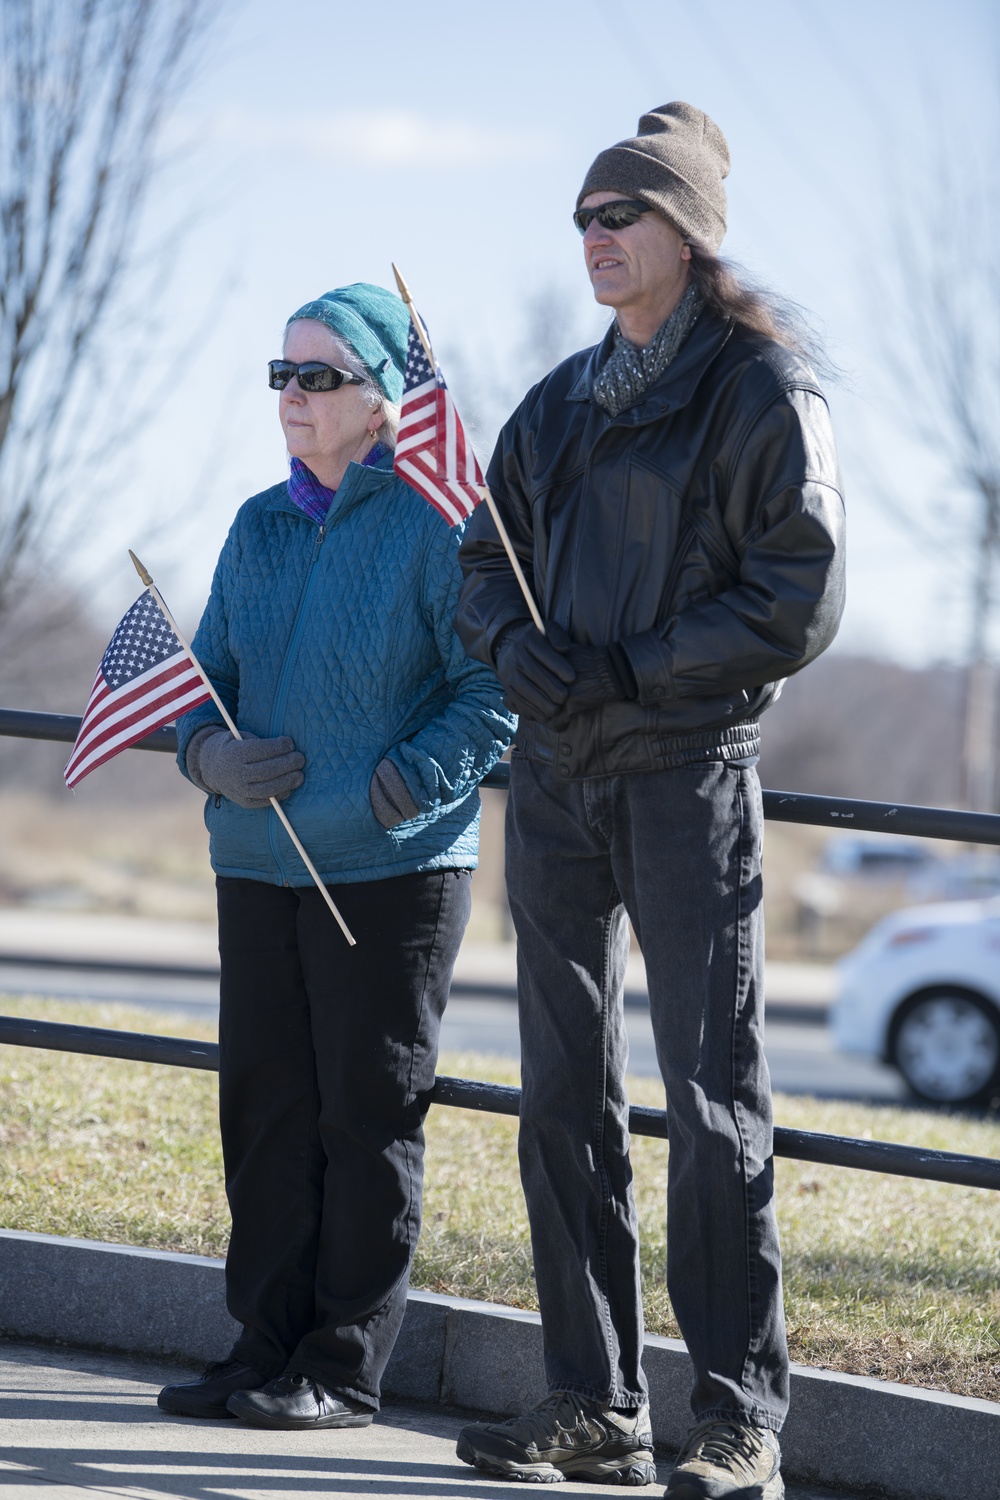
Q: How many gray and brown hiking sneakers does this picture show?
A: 2